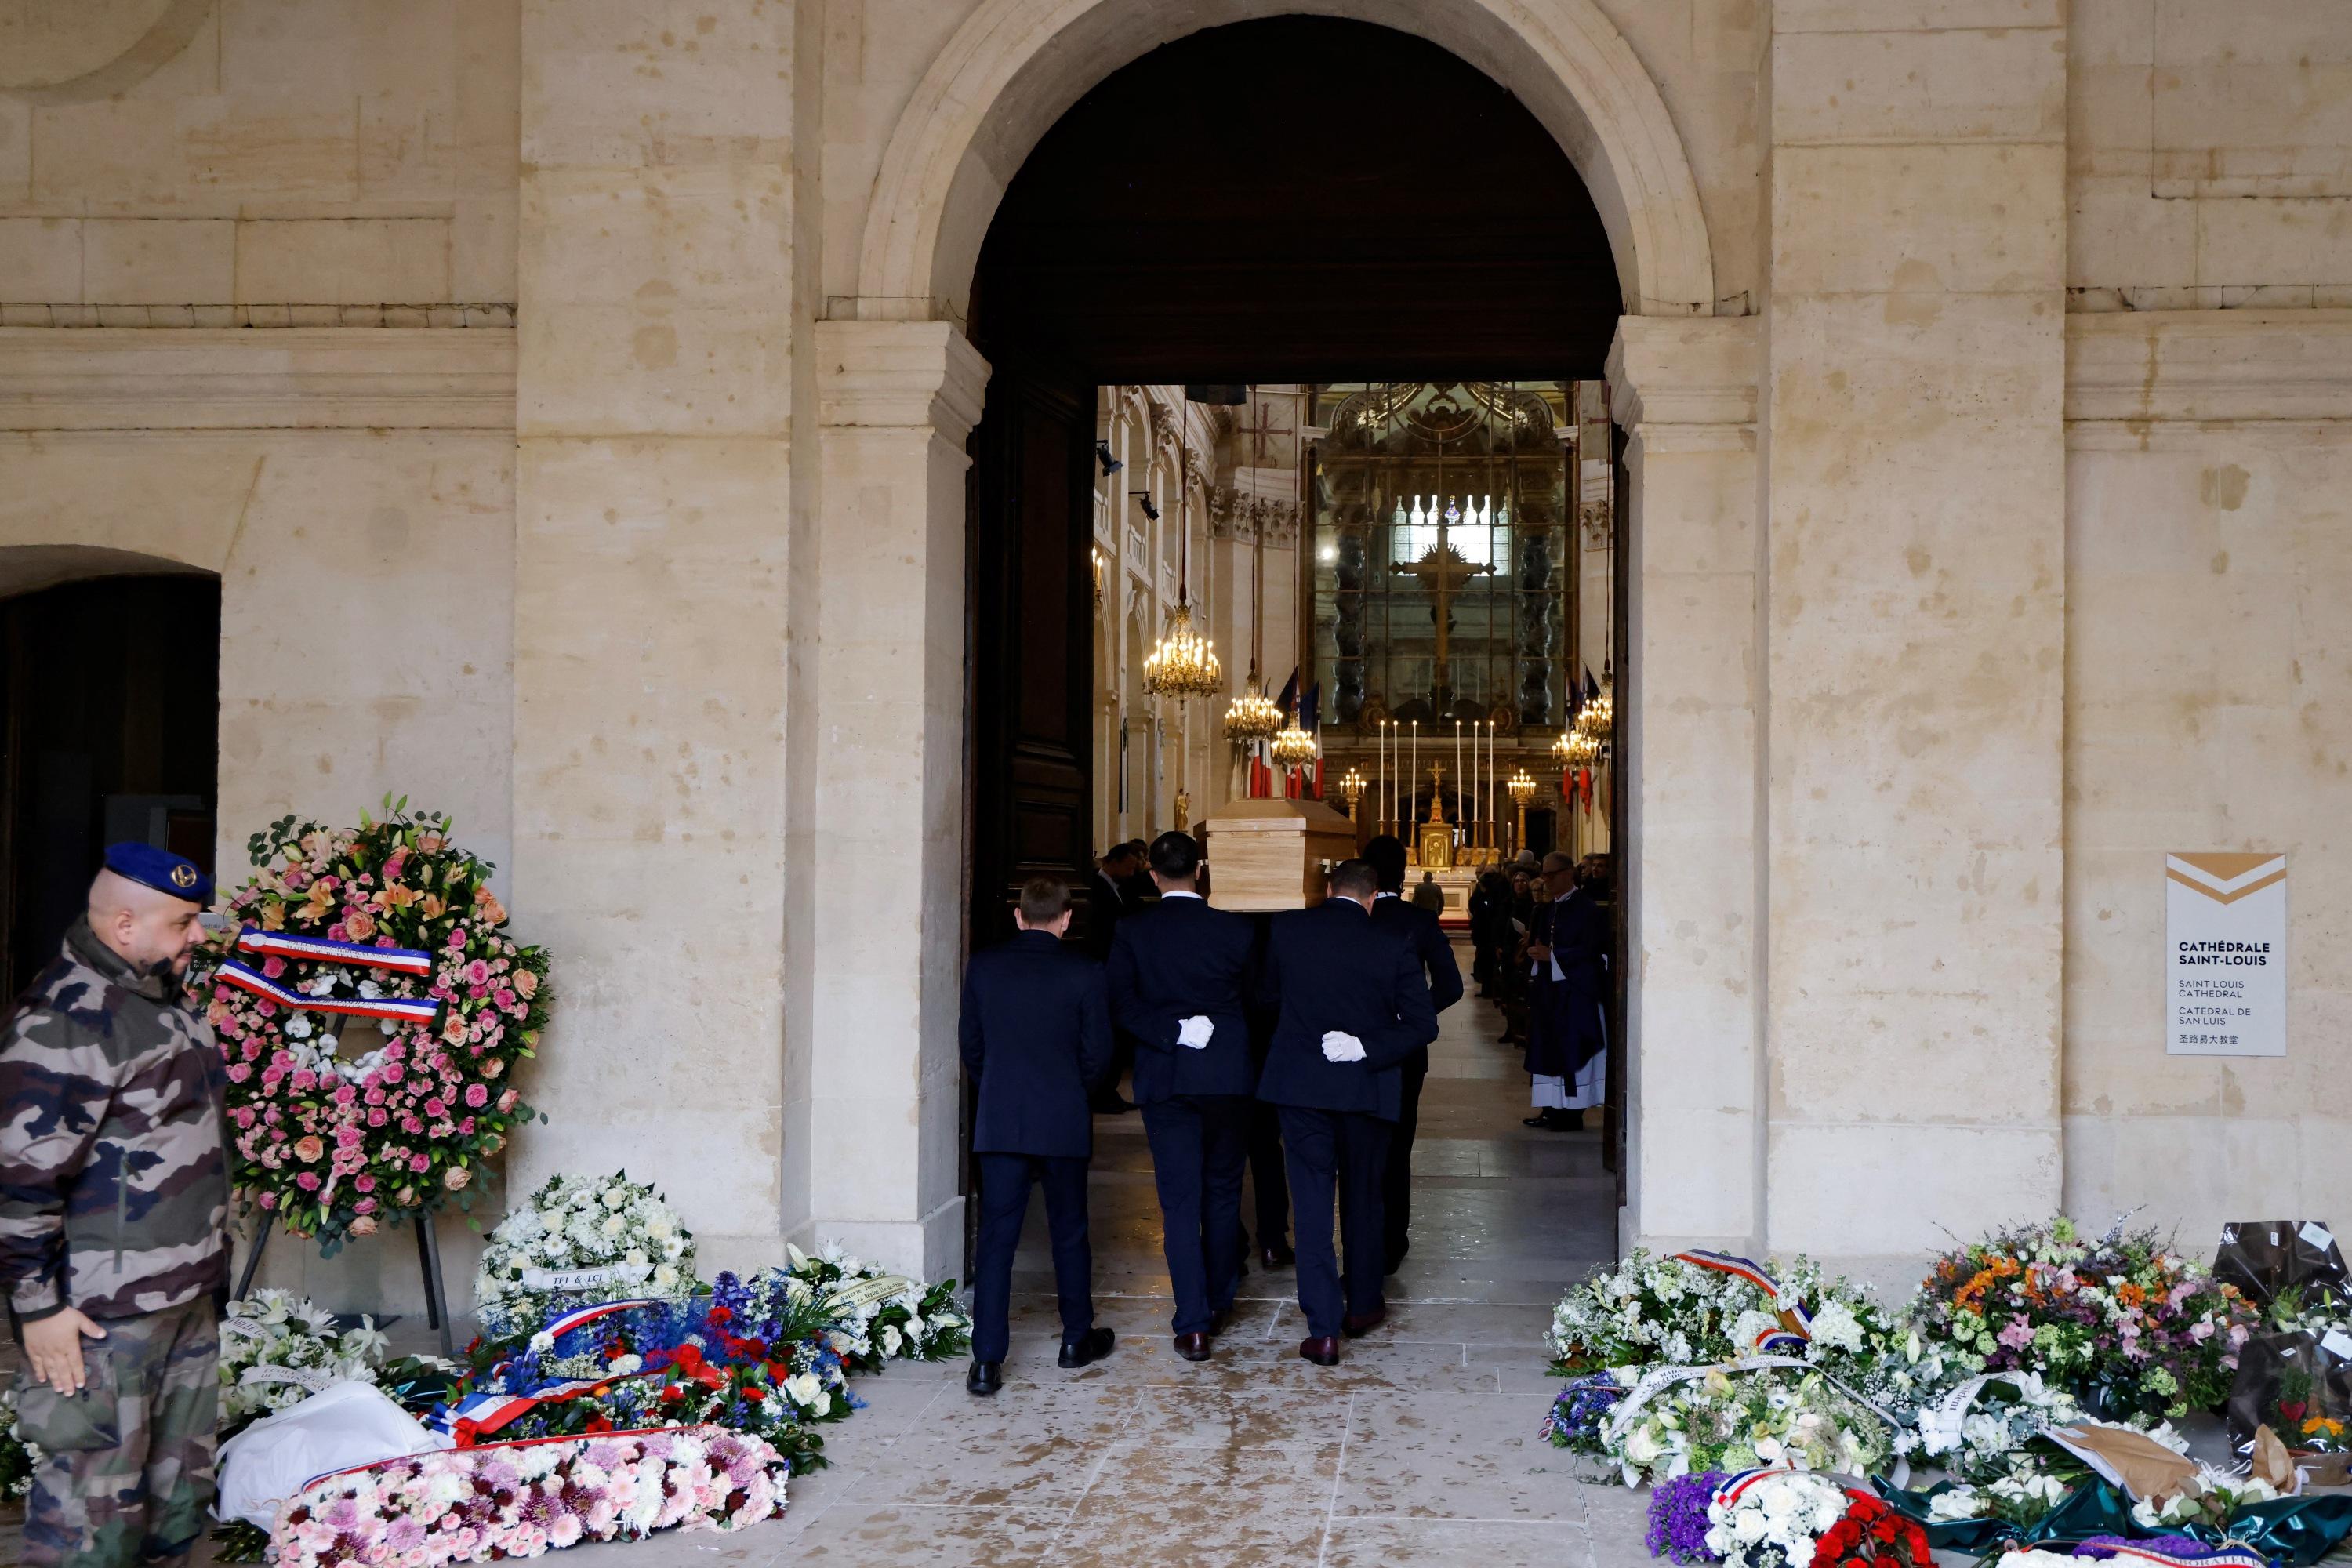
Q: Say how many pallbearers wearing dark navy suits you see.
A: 4